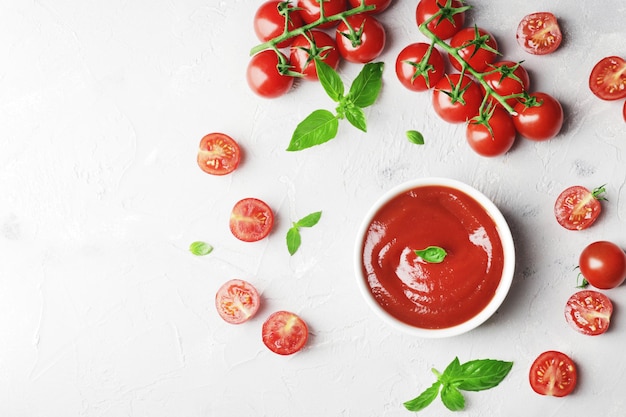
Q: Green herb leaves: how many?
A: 13